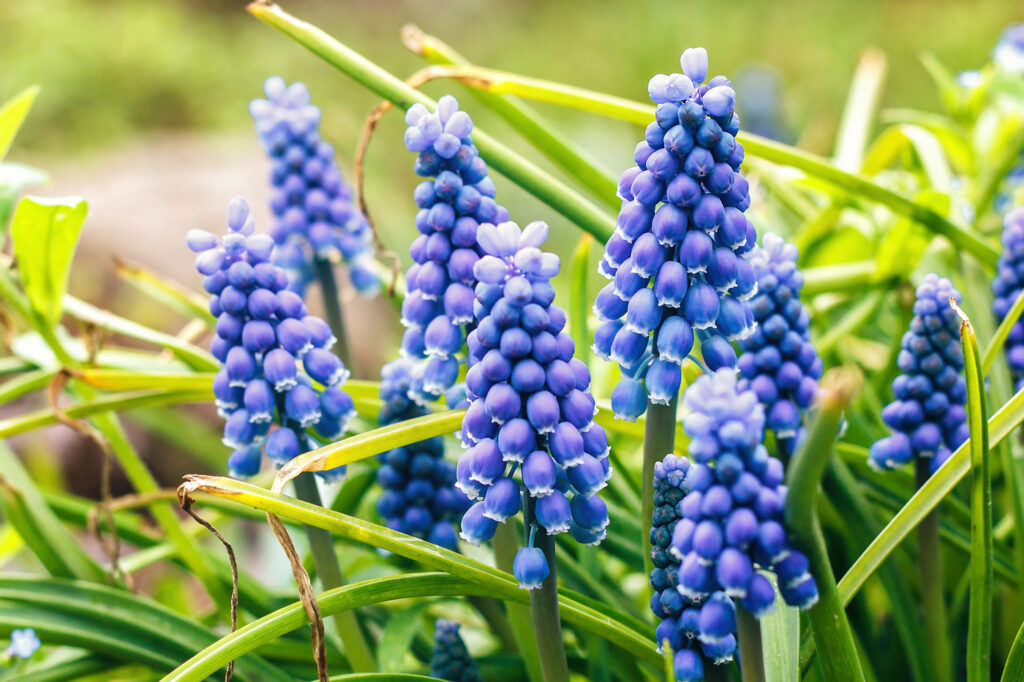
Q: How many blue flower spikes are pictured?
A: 12